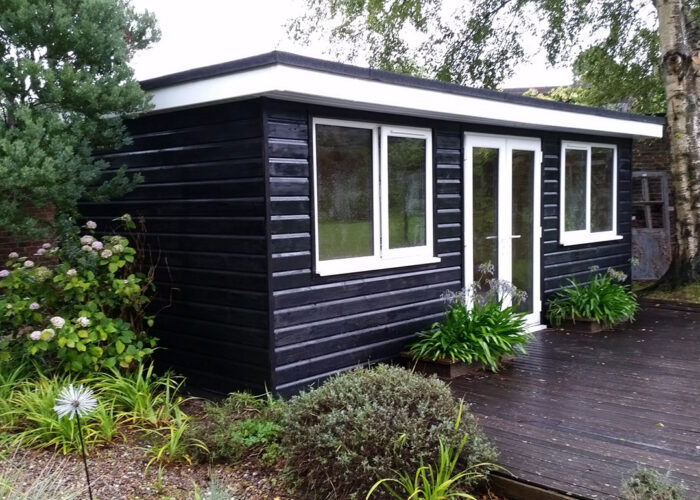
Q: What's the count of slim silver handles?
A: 2